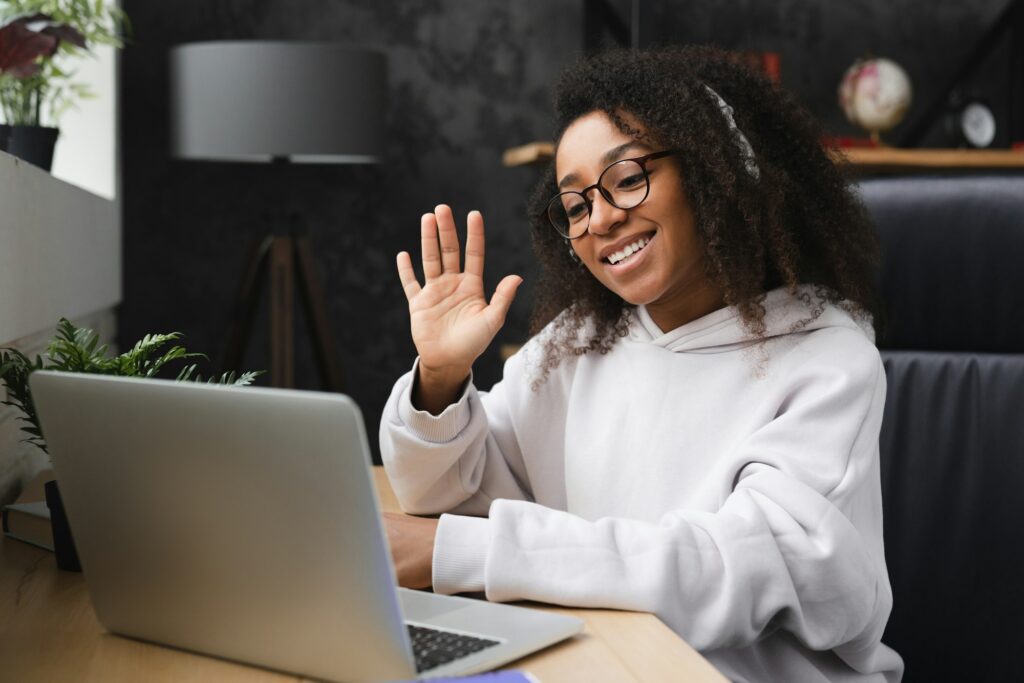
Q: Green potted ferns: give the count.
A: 1